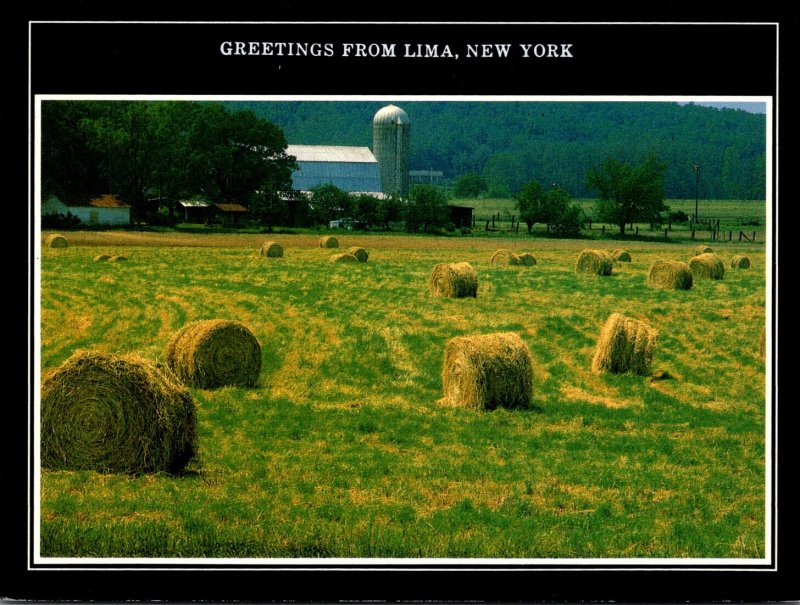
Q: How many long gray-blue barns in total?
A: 1